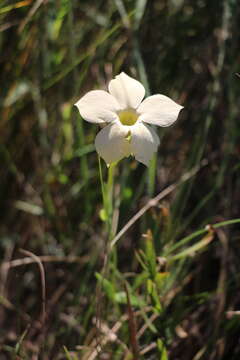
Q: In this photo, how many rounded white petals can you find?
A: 5